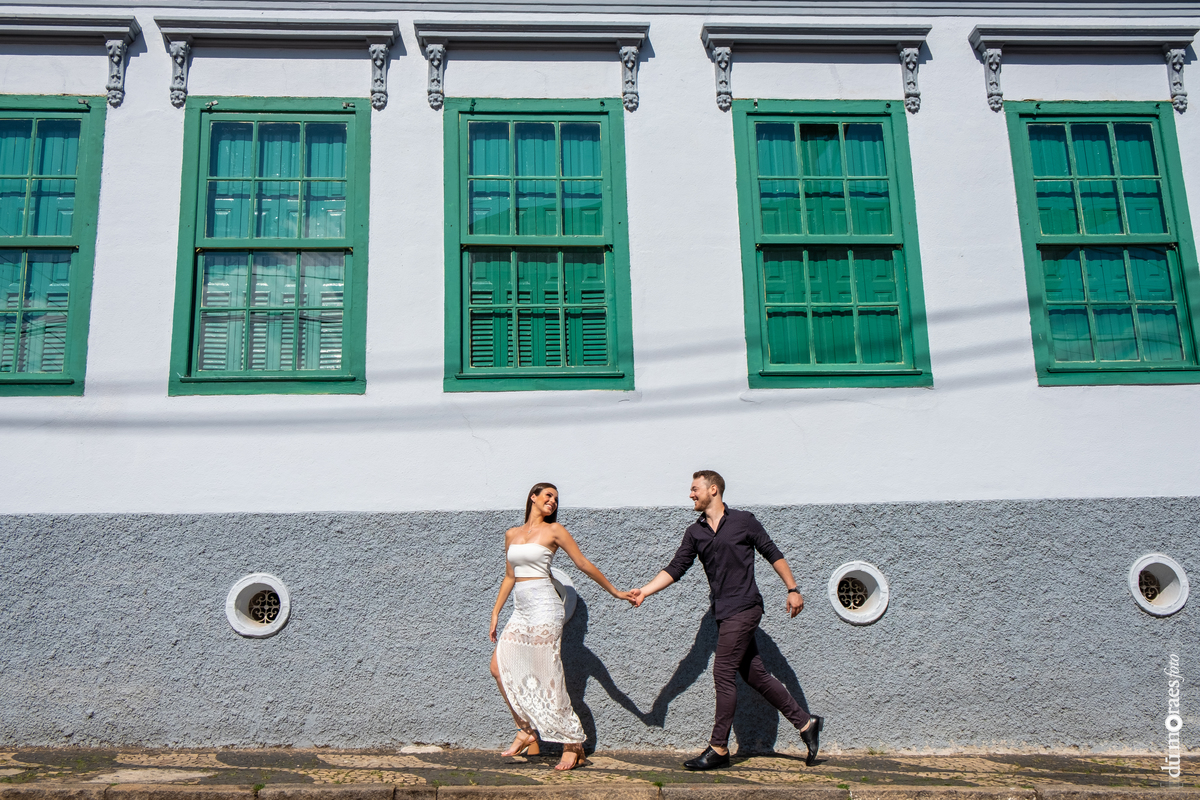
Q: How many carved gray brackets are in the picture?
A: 9